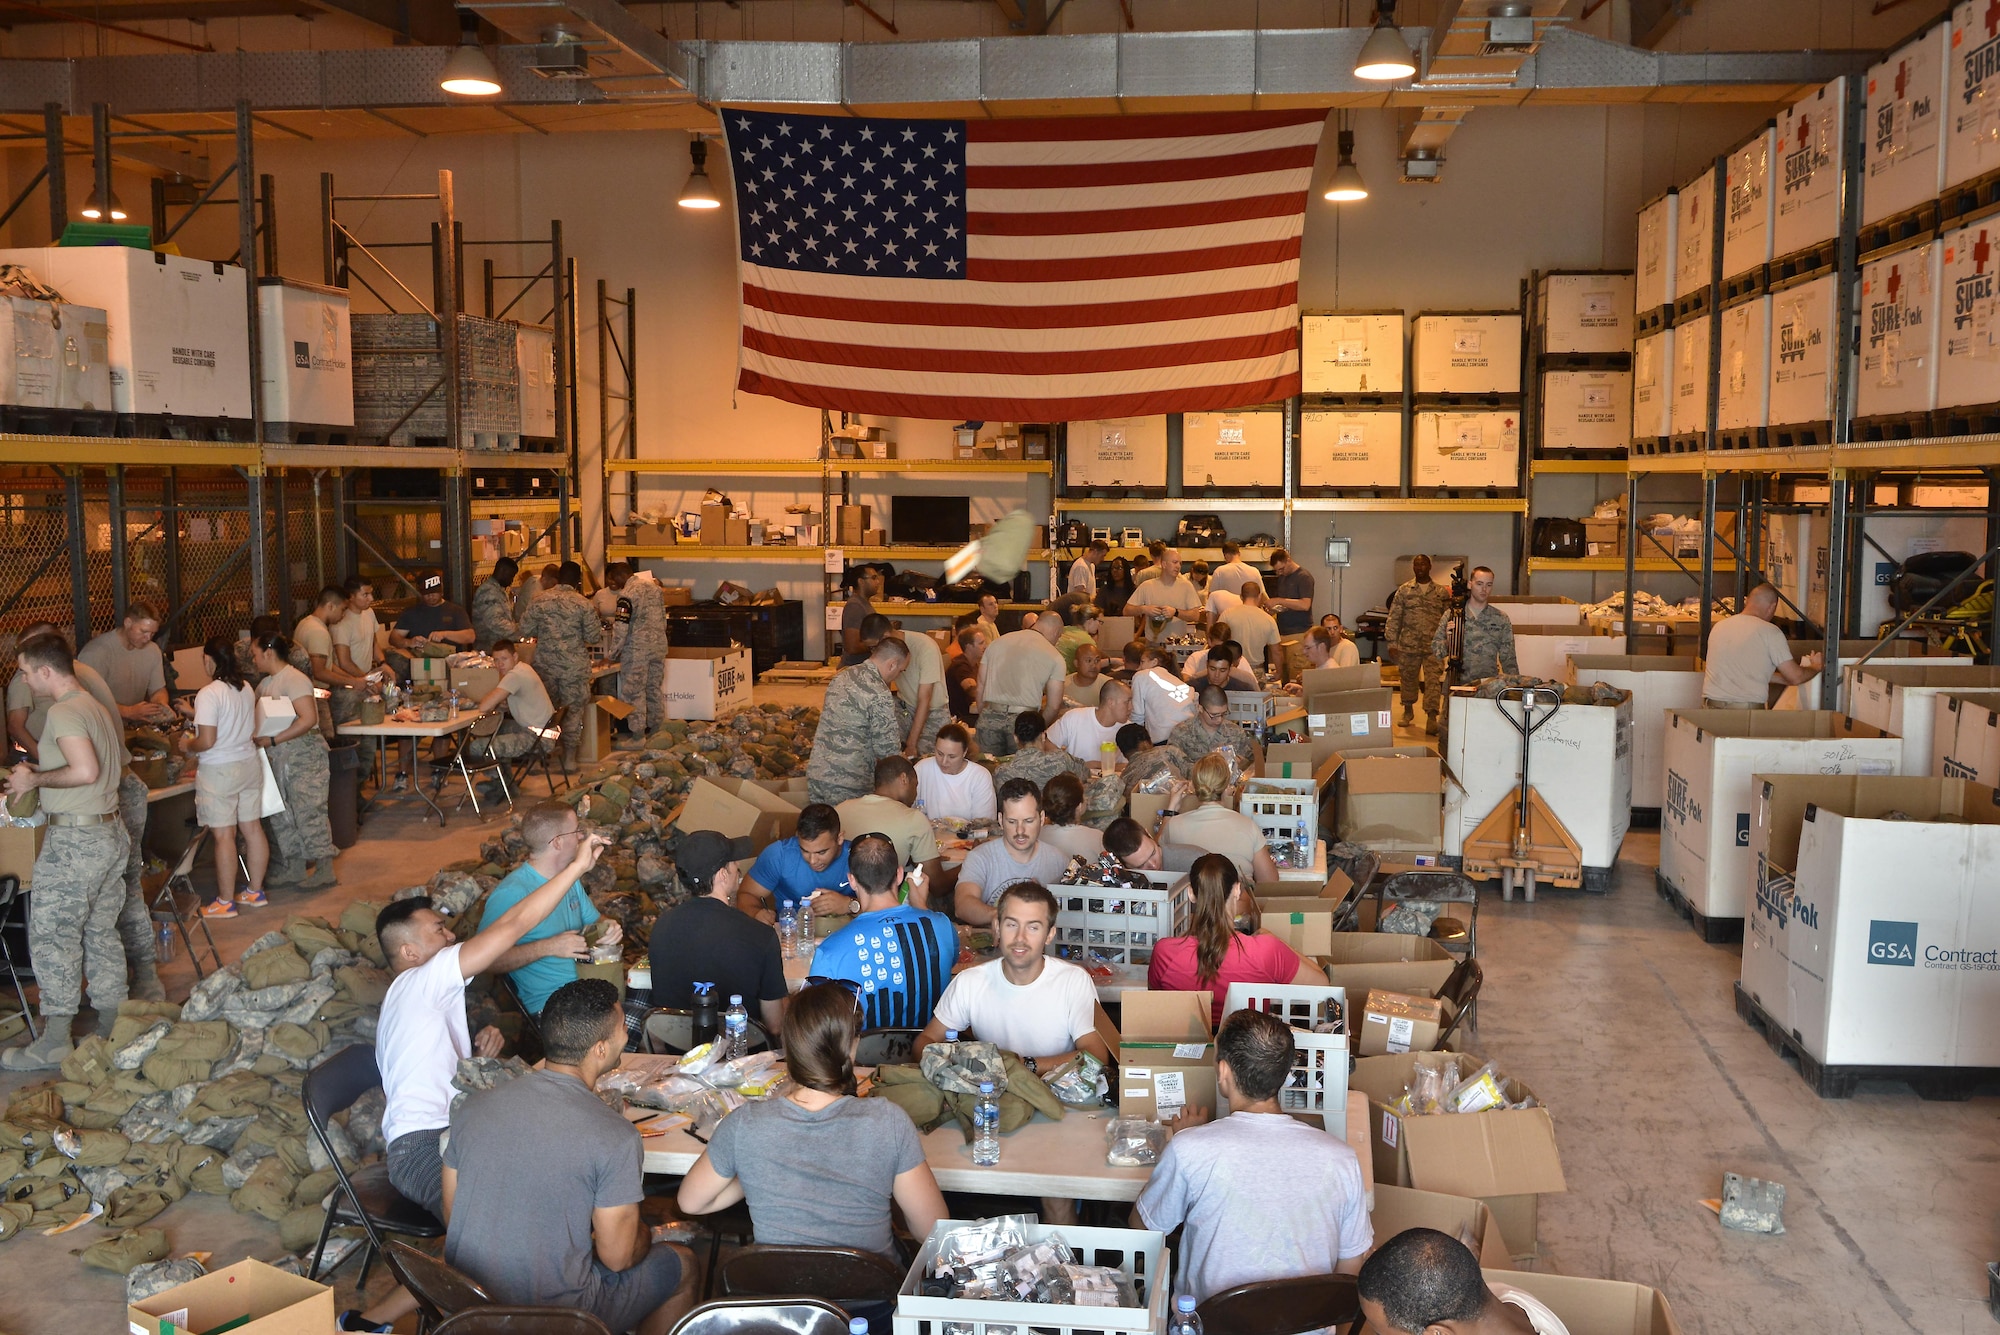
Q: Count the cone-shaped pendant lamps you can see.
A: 5